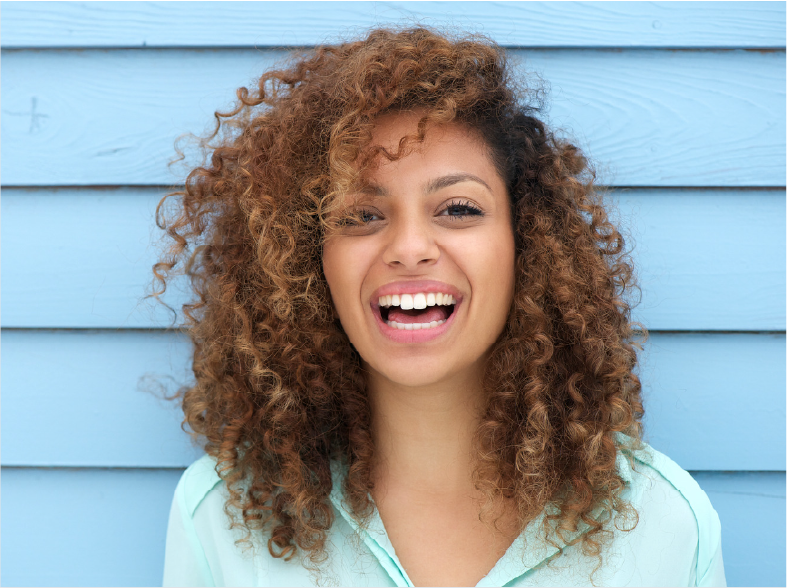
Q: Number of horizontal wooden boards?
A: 5